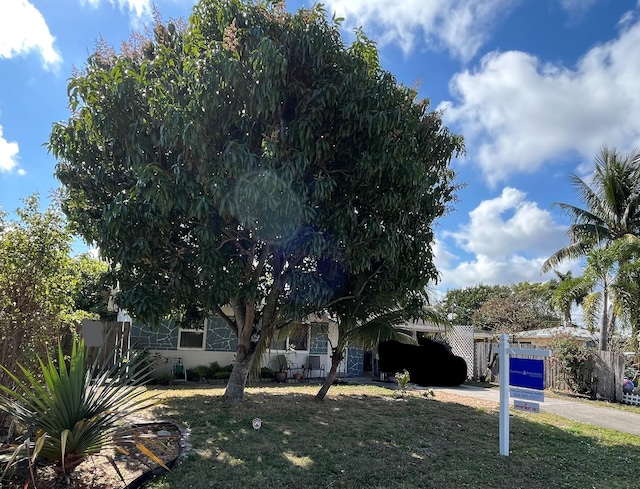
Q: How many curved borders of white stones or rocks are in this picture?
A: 1